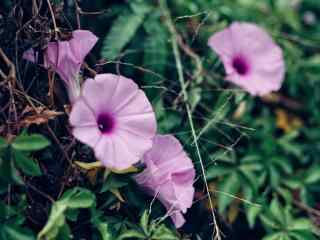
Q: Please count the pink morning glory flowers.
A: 4